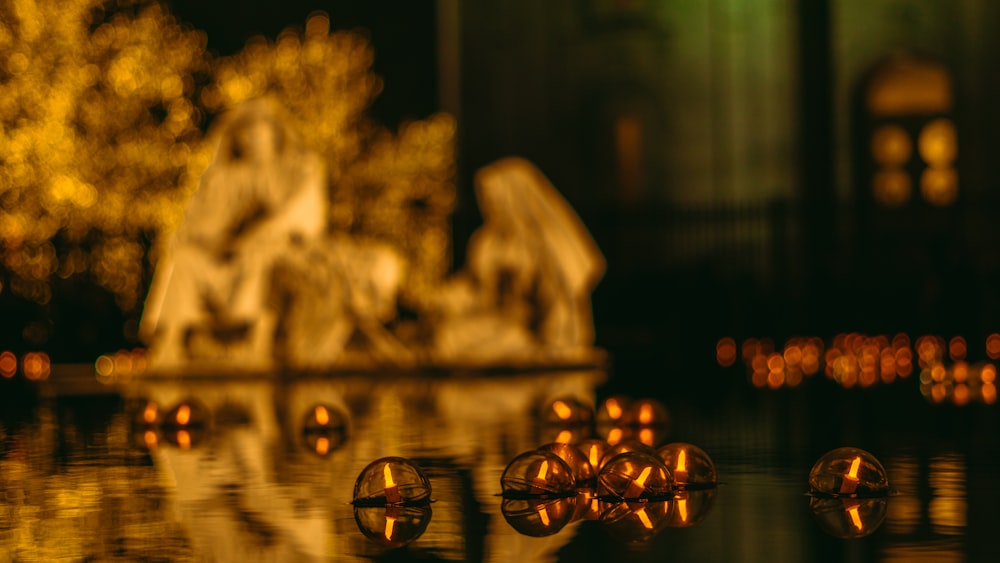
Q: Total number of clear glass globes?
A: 14